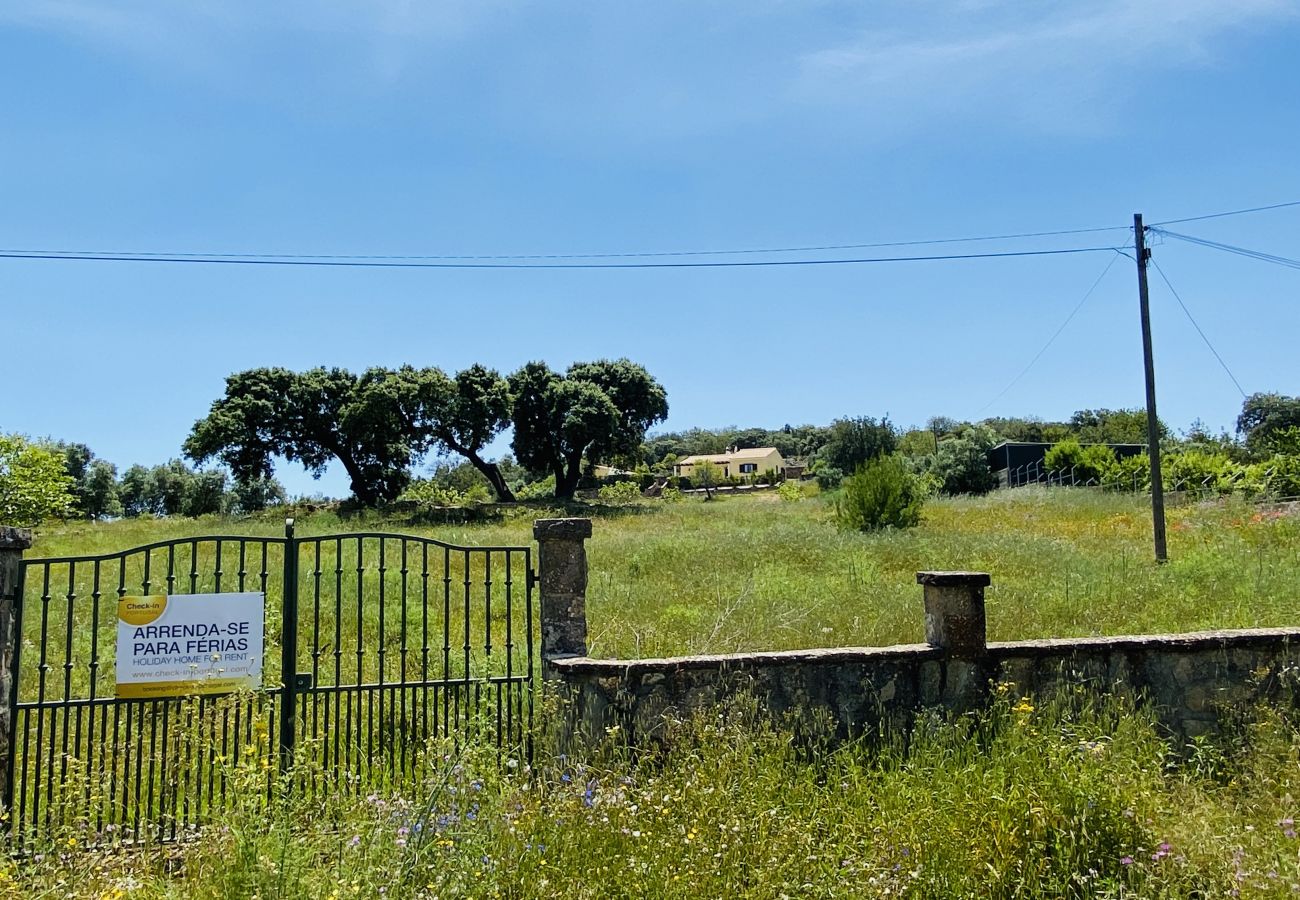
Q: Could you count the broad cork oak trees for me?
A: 3